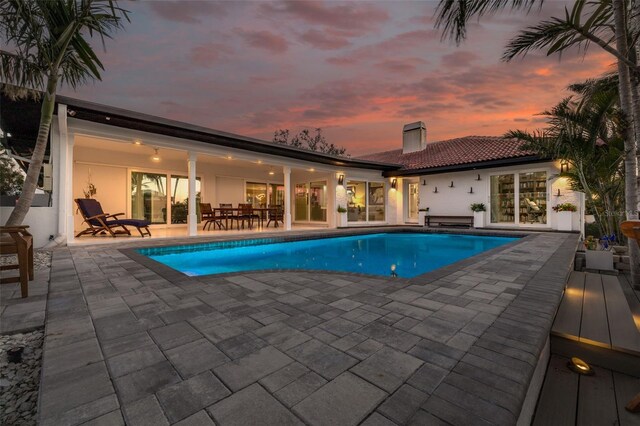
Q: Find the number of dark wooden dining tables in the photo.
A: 1